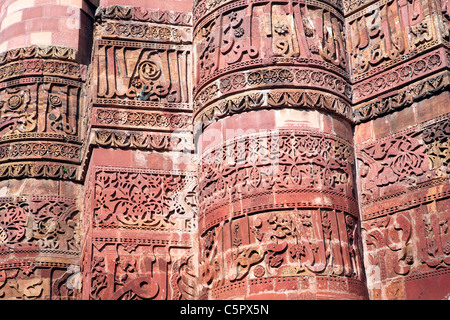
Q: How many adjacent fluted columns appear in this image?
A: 4